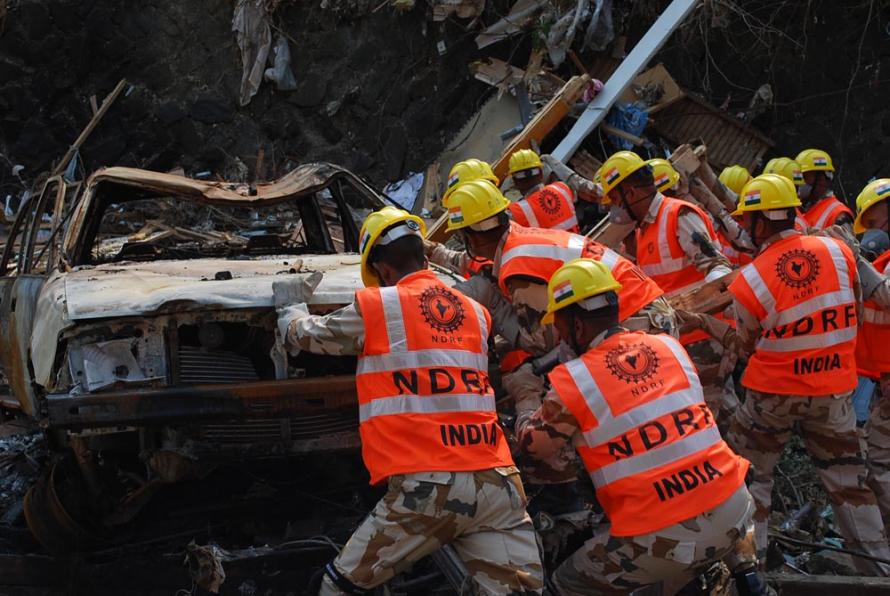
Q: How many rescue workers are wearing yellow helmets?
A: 12